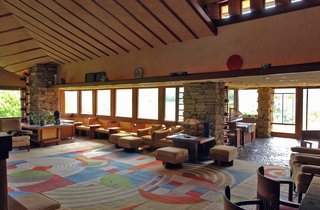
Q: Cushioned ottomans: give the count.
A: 4